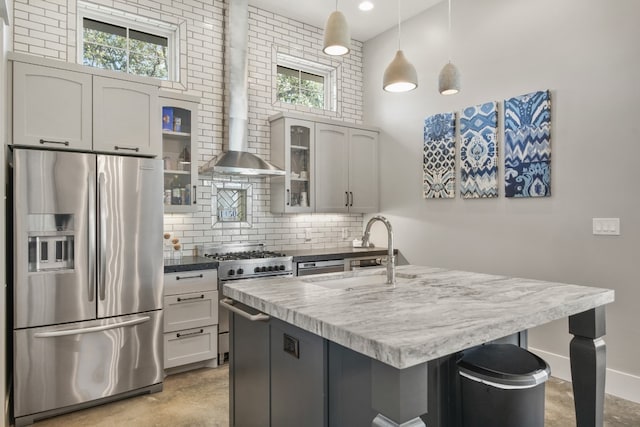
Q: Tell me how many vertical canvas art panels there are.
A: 3